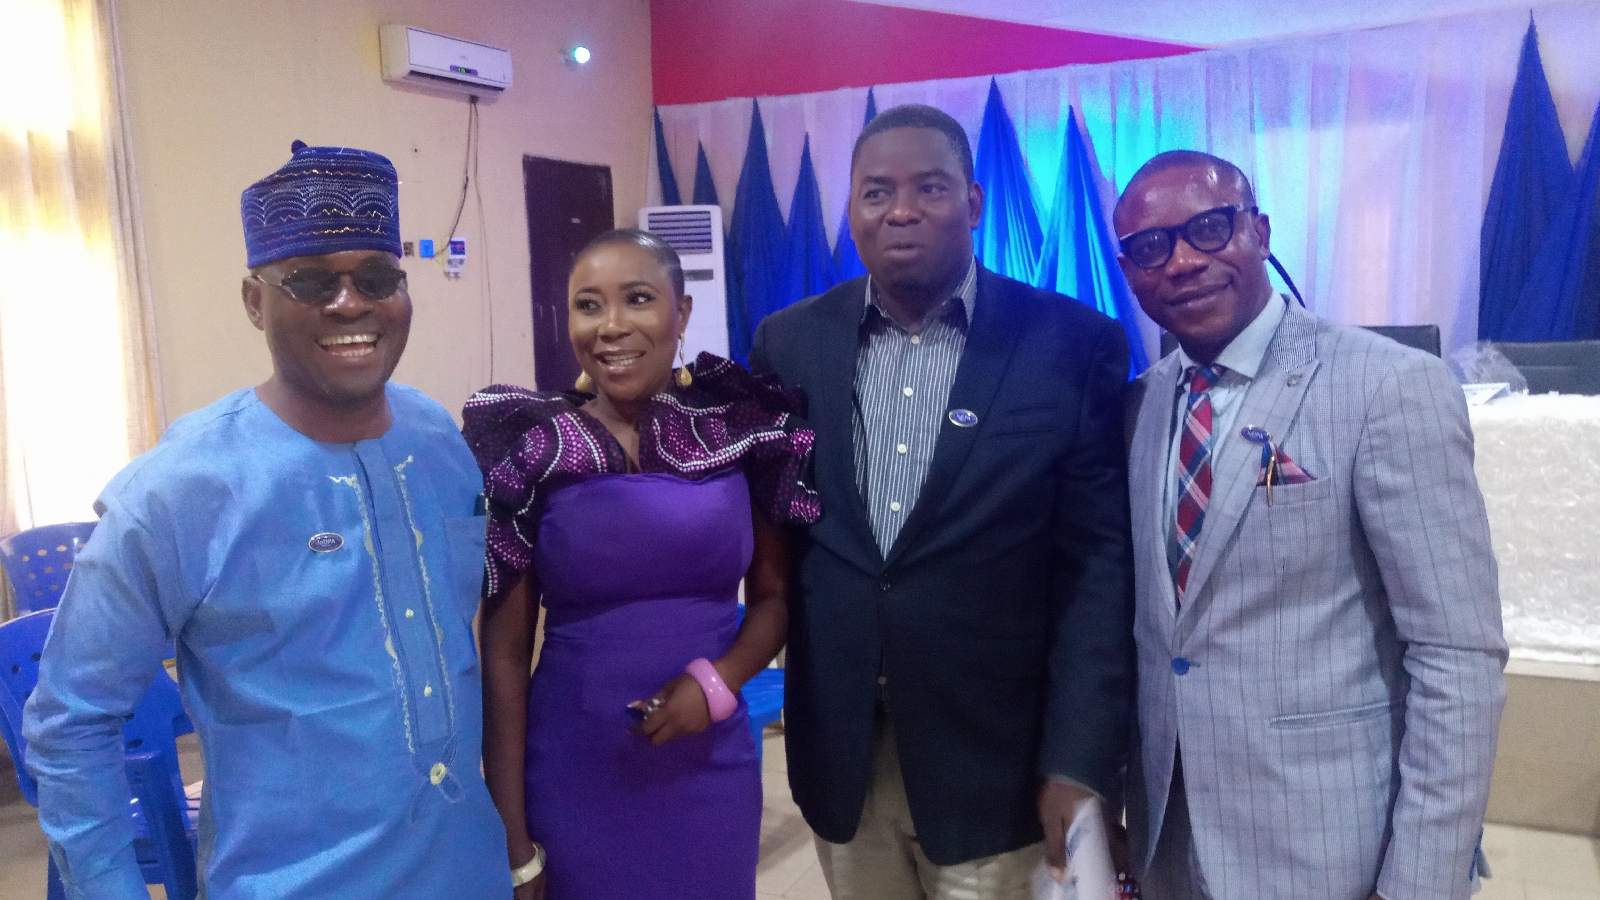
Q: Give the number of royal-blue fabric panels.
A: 9